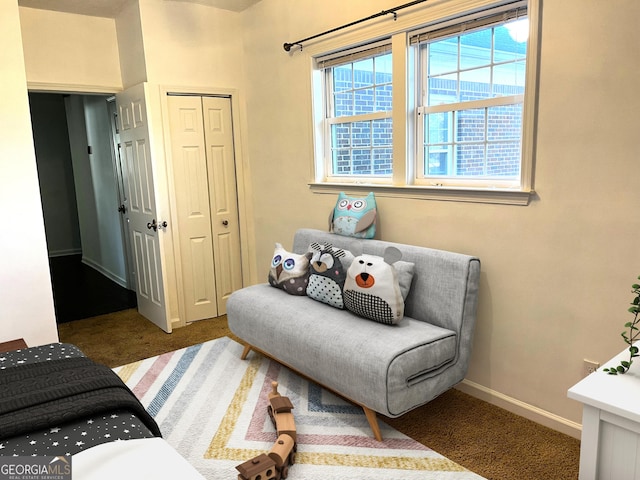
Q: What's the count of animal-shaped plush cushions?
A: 4